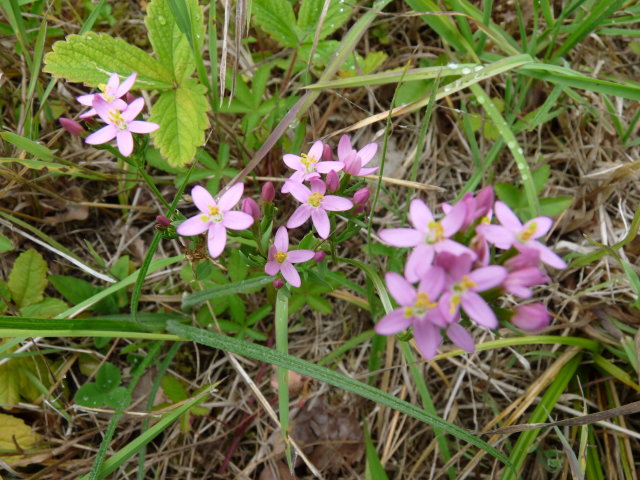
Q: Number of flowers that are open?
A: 11